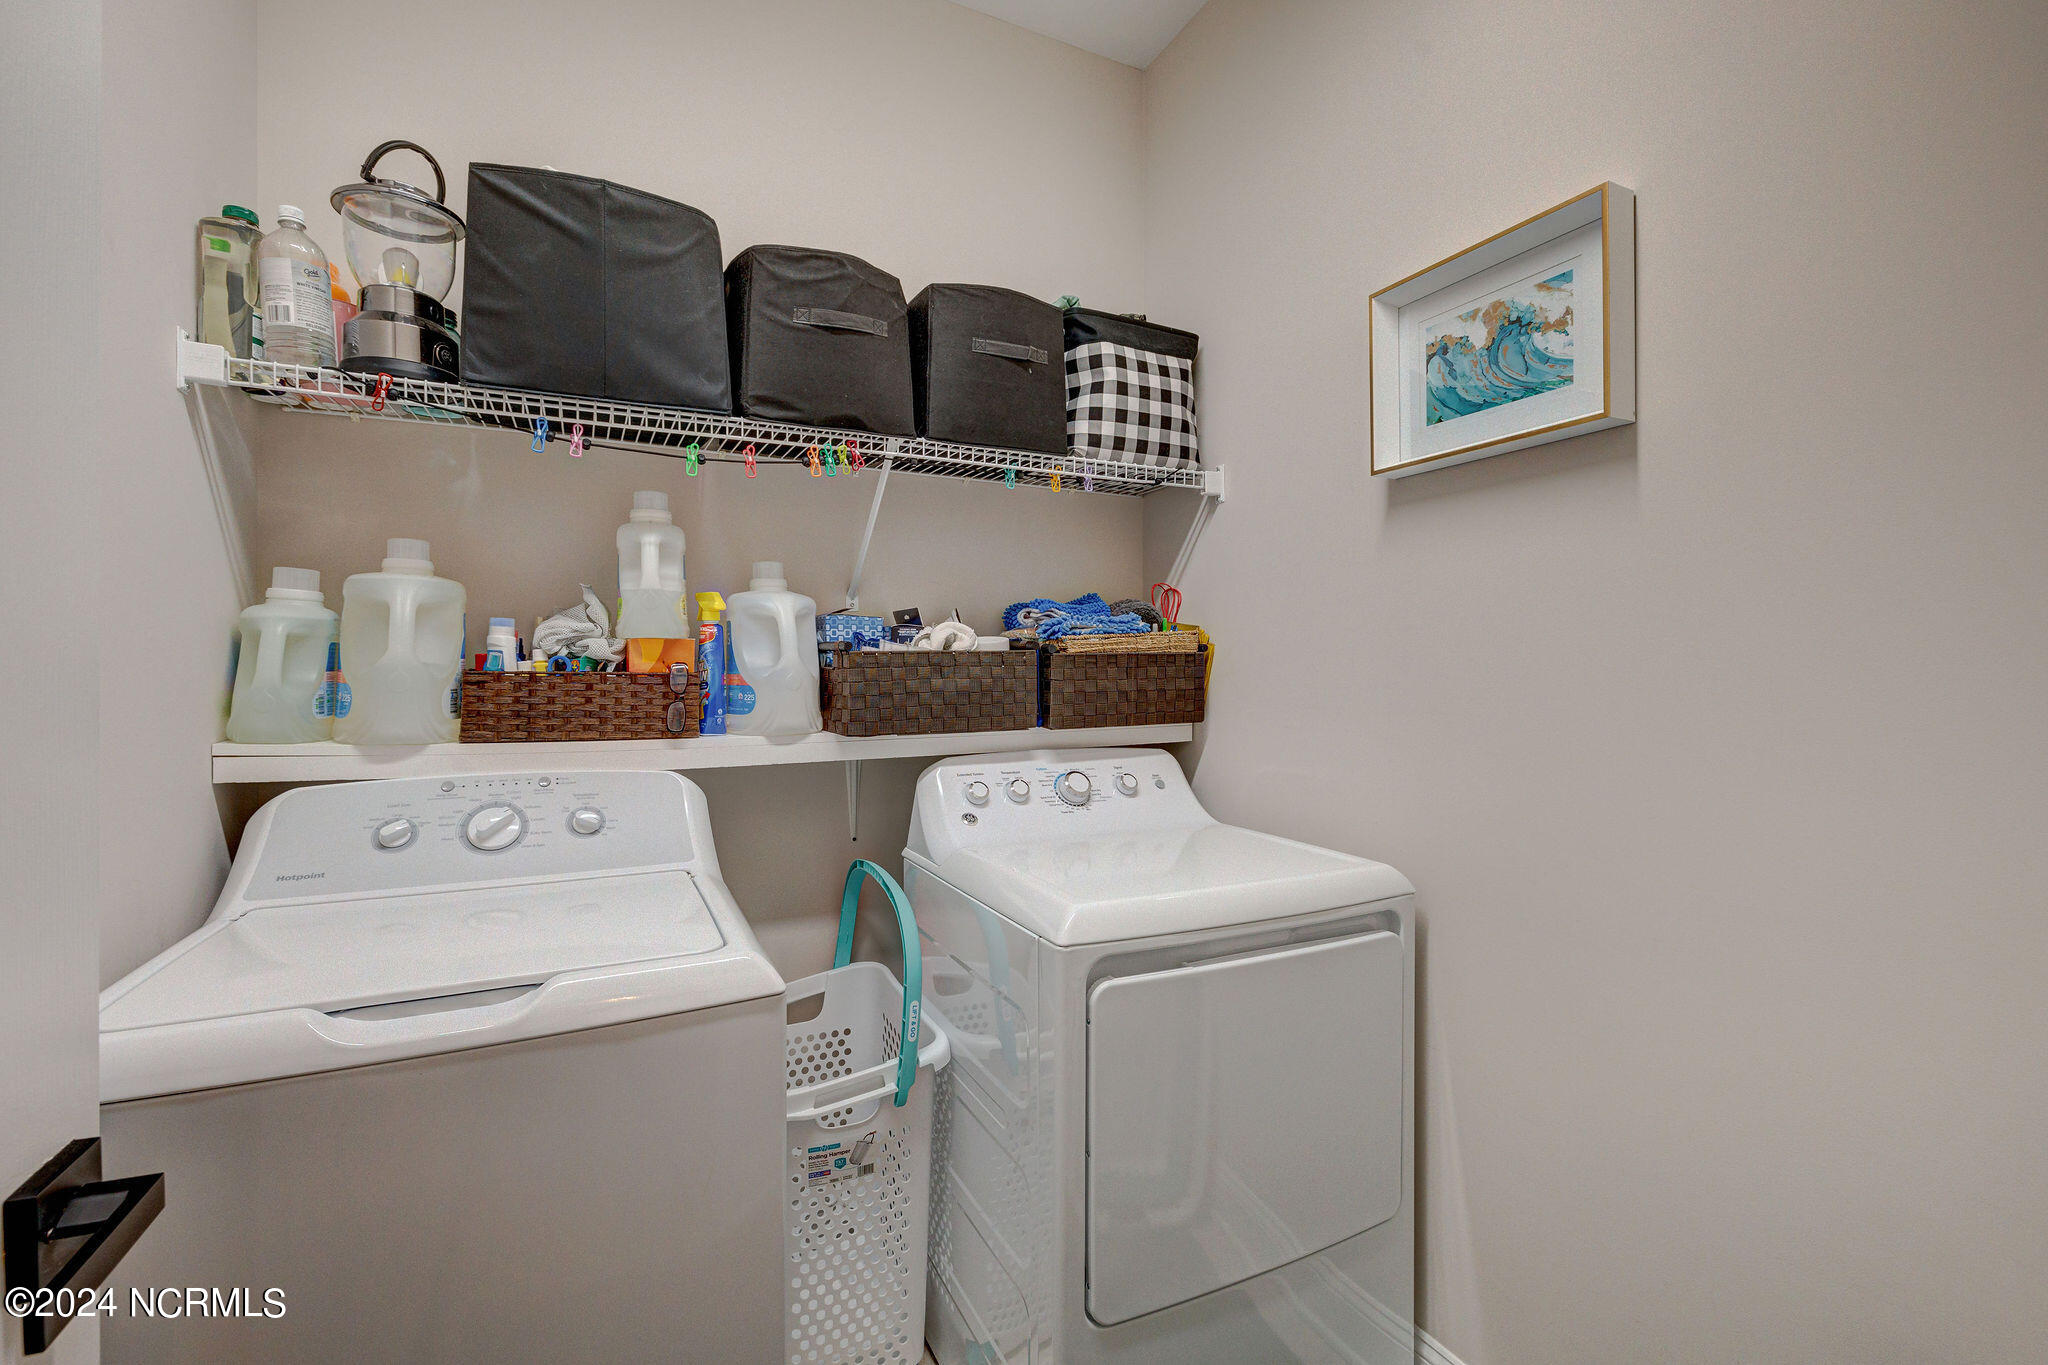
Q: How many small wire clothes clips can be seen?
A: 12